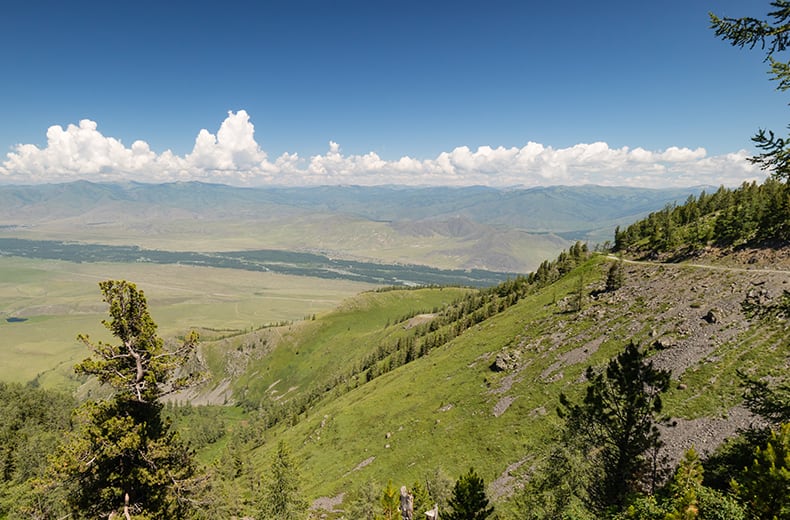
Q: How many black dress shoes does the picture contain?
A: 0